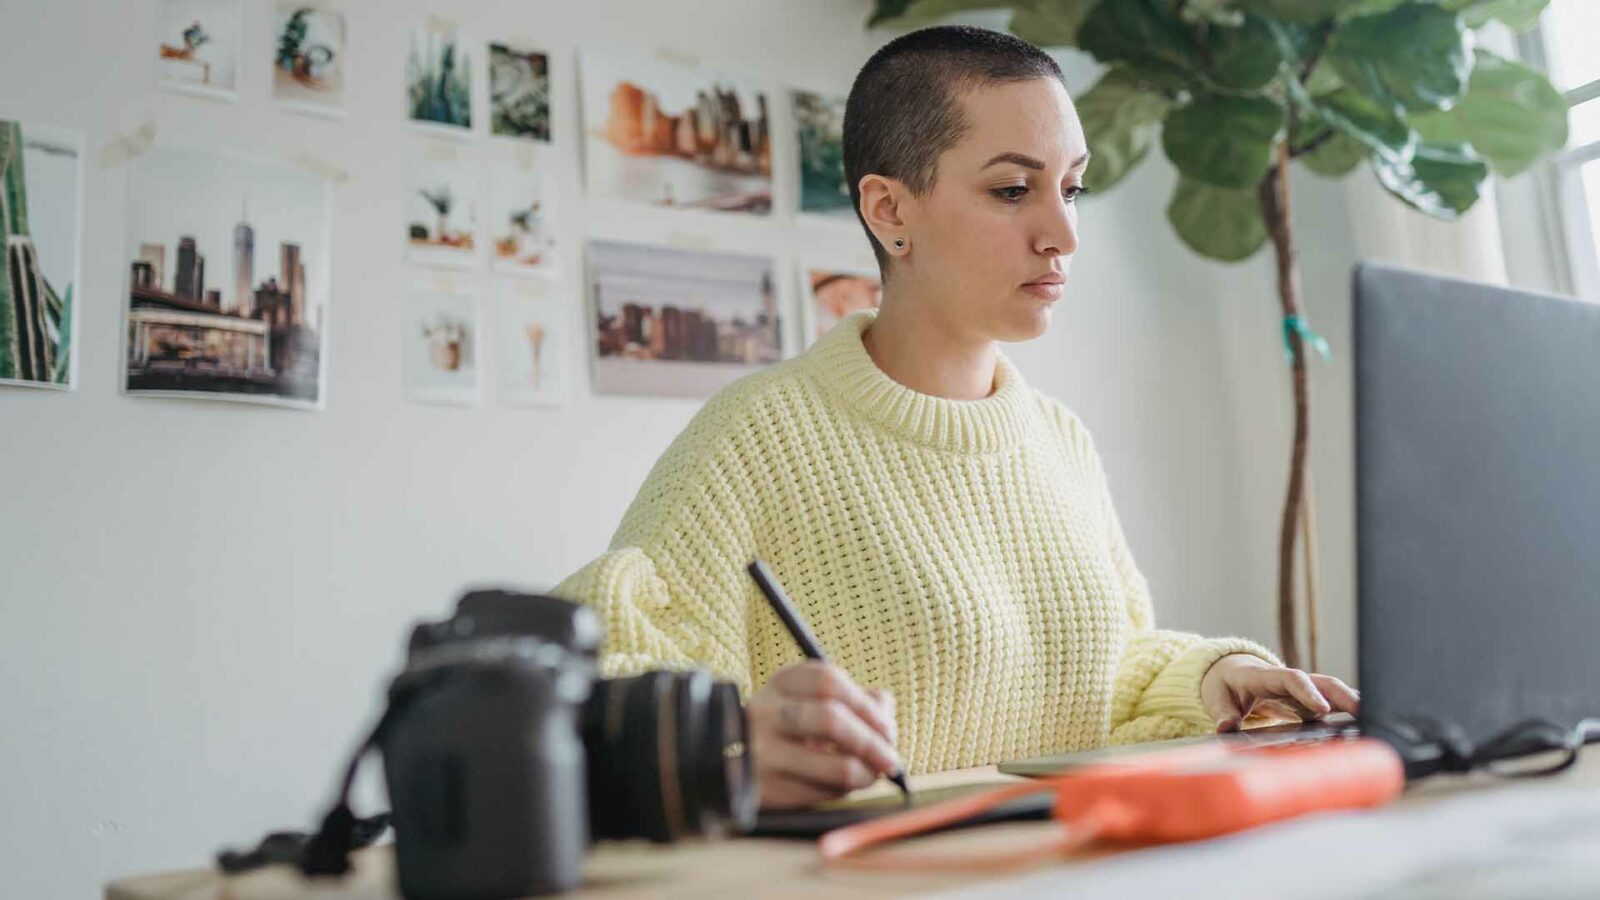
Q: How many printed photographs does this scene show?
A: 14